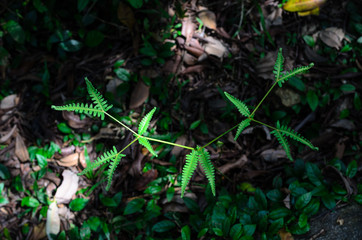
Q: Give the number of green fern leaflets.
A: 14